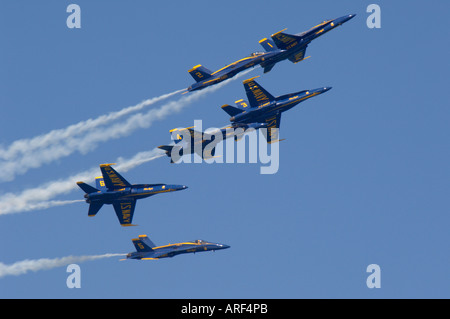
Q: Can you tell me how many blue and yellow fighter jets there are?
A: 6